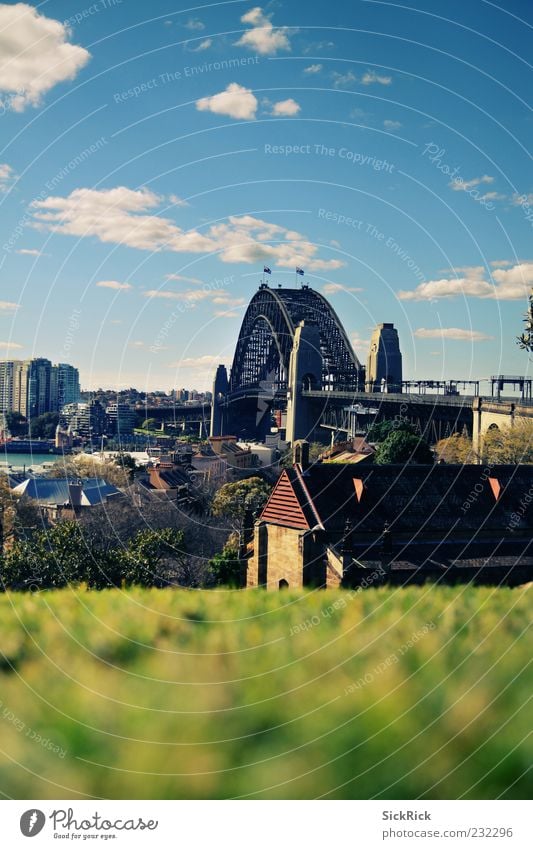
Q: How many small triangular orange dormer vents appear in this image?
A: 2